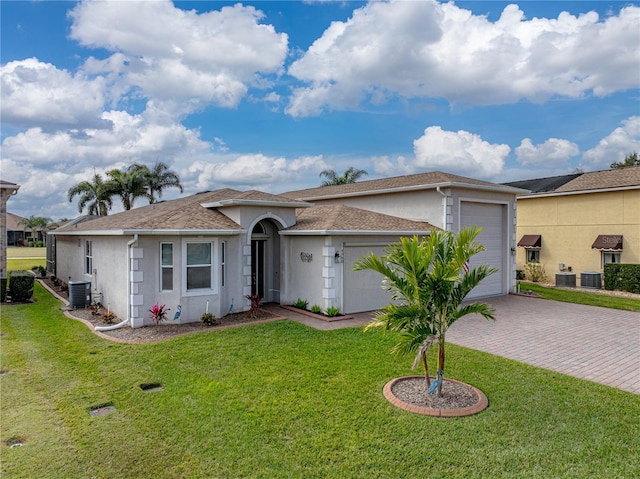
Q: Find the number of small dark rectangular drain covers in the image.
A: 2